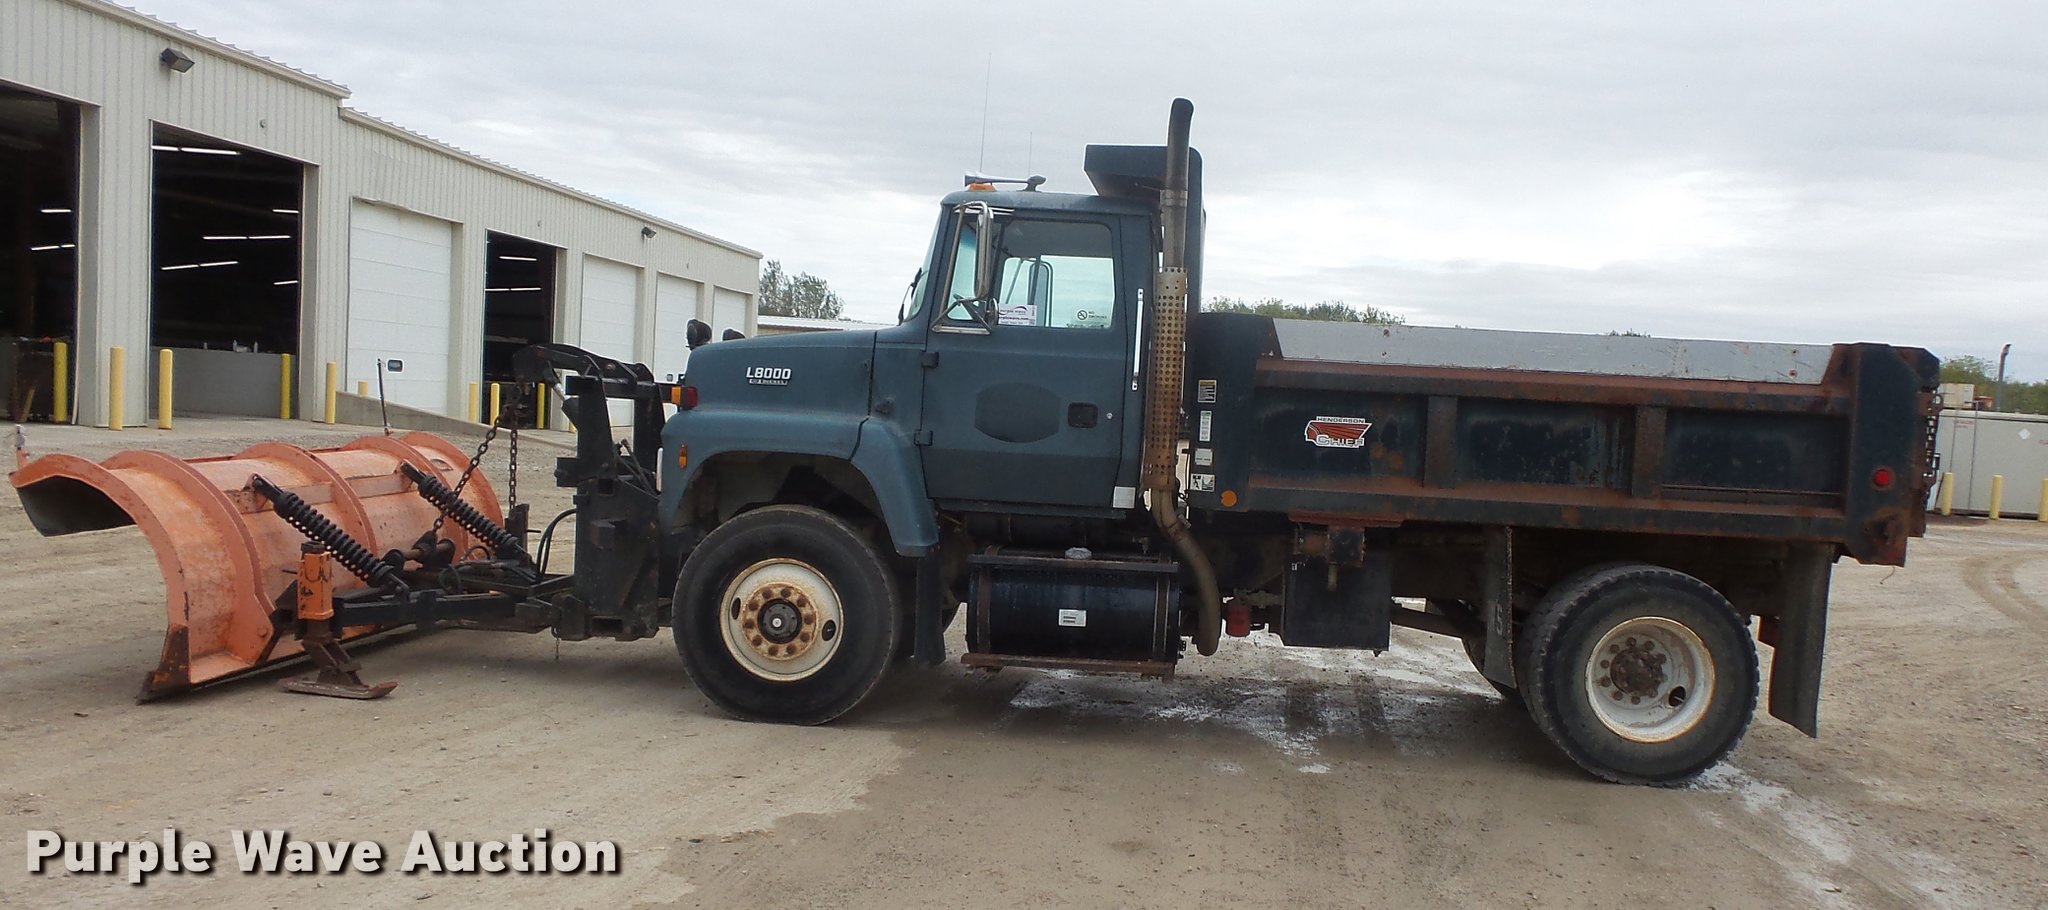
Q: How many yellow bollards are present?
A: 13